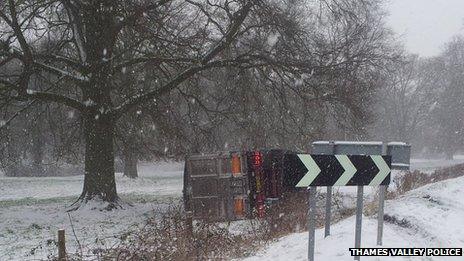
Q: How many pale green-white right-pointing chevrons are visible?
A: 3